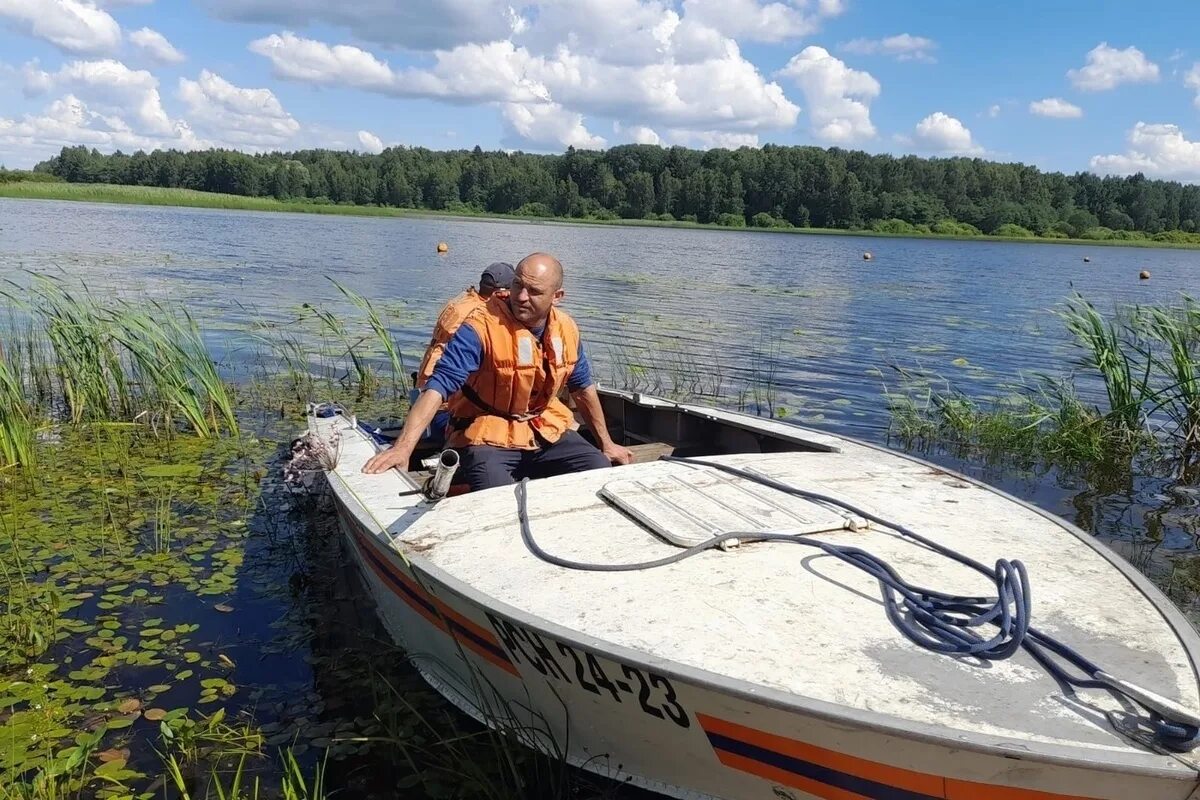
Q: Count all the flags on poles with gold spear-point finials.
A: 0